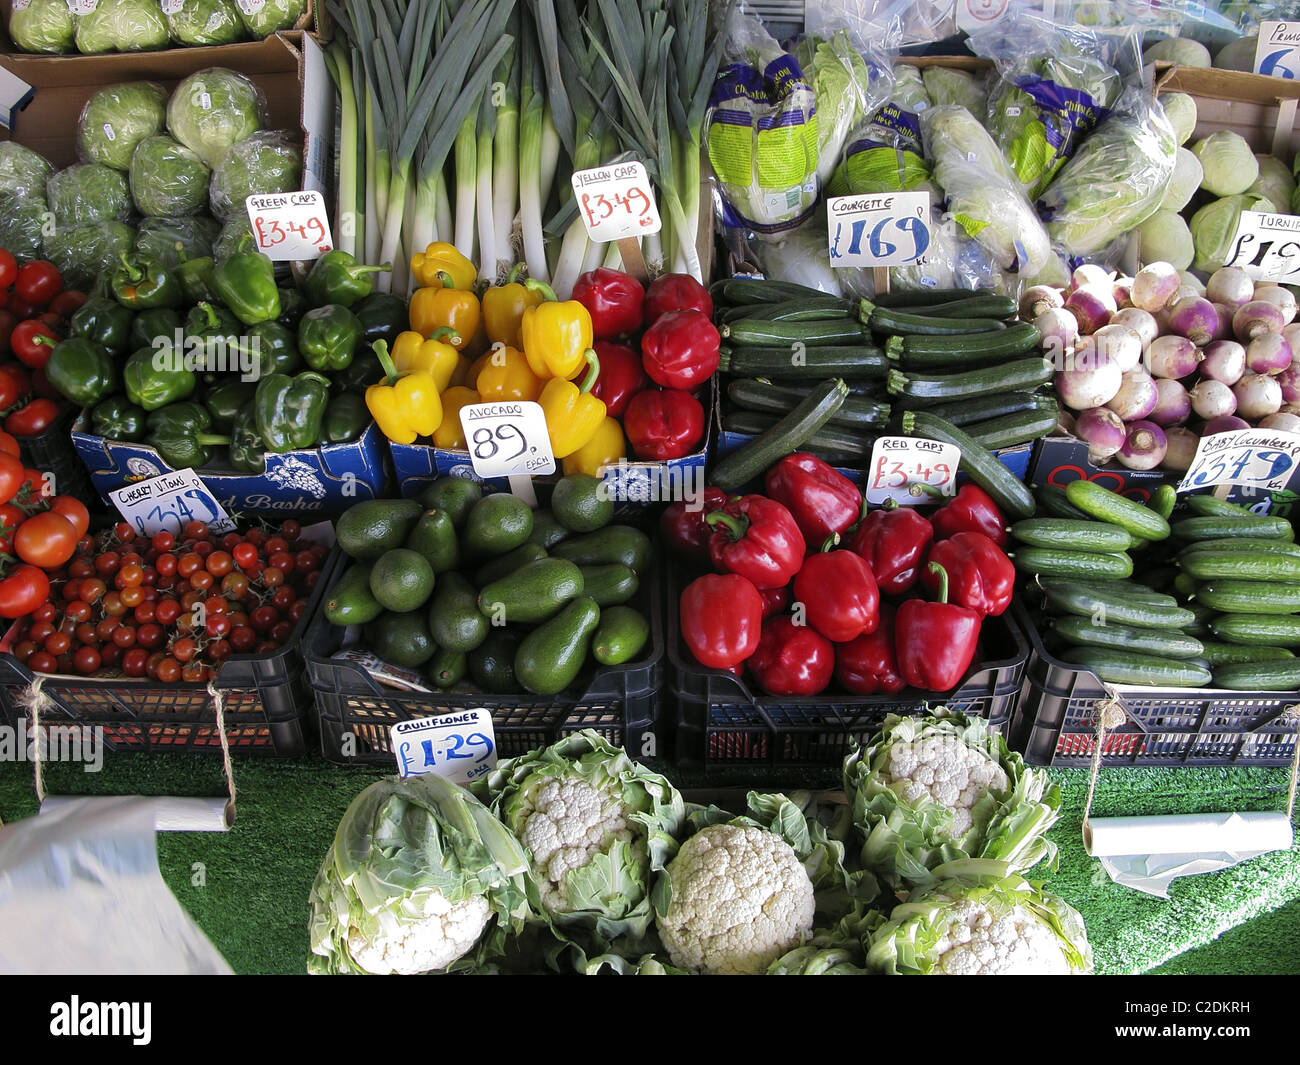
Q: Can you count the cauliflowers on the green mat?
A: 5